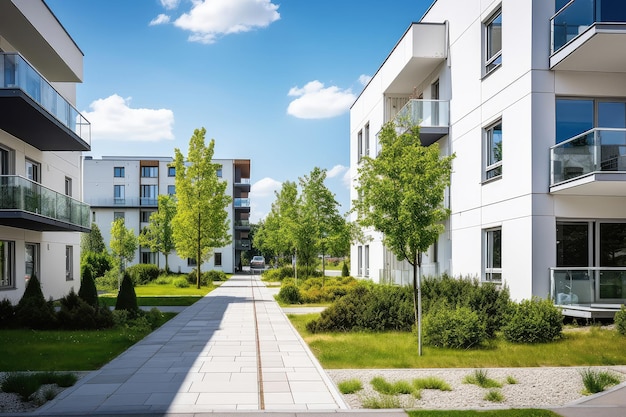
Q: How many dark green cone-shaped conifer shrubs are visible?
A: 3